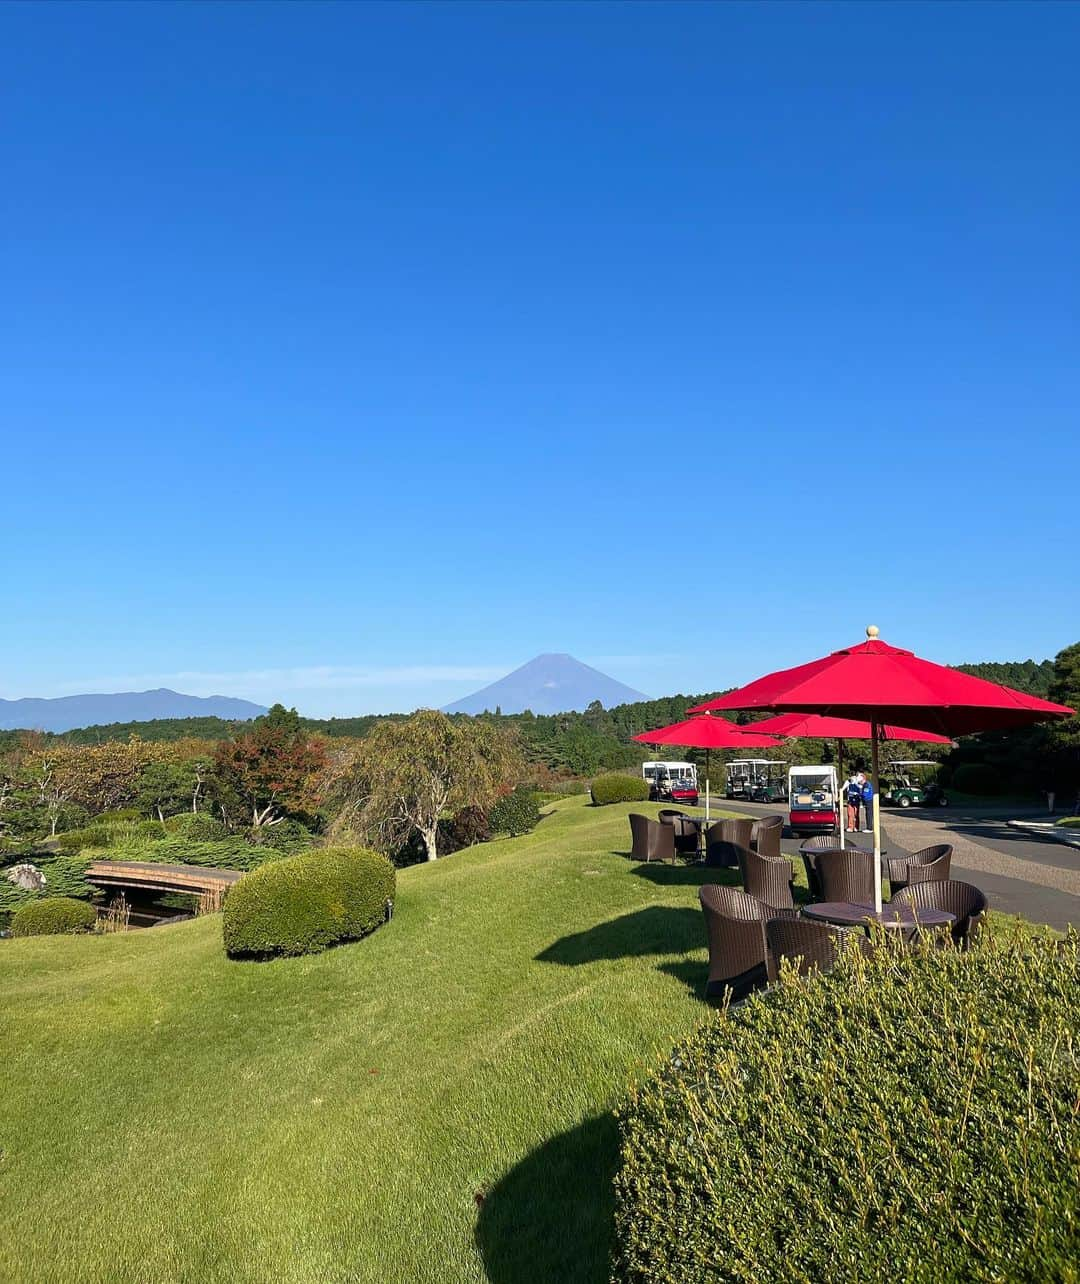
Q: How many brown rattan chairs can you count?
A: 11